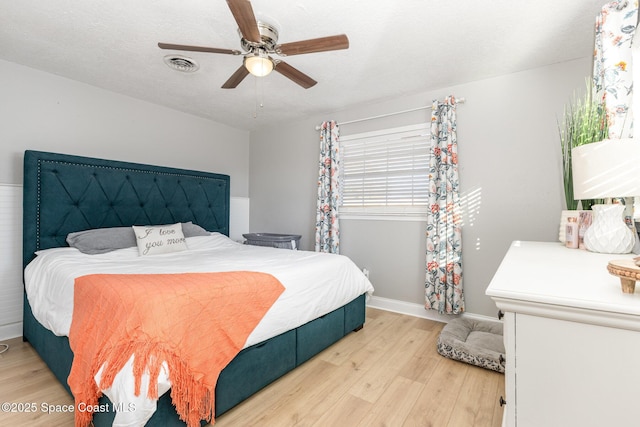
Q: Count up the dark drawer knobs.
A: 3